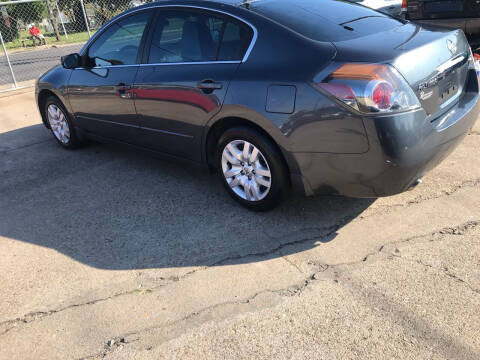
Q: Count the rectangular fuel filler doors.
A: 1